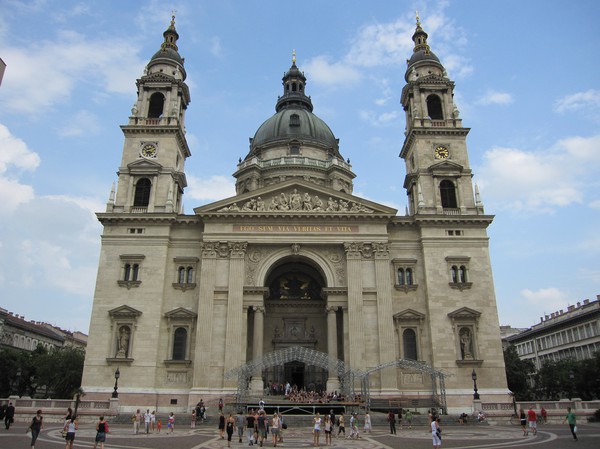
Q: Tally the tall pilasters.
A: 4